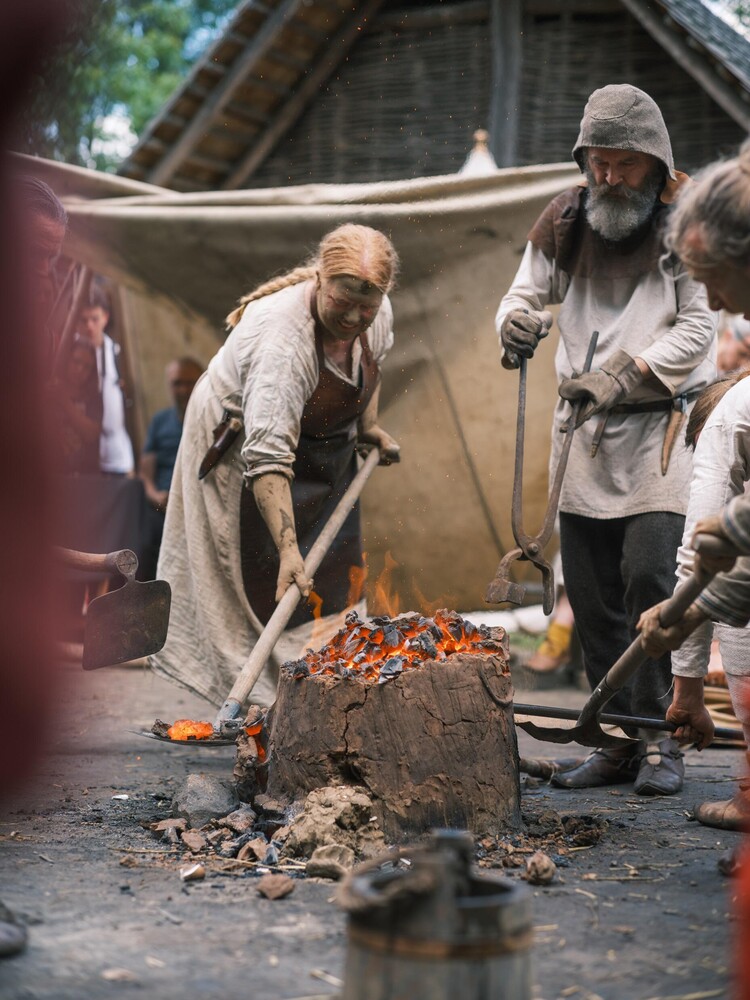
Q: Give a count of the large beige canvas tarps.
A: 1